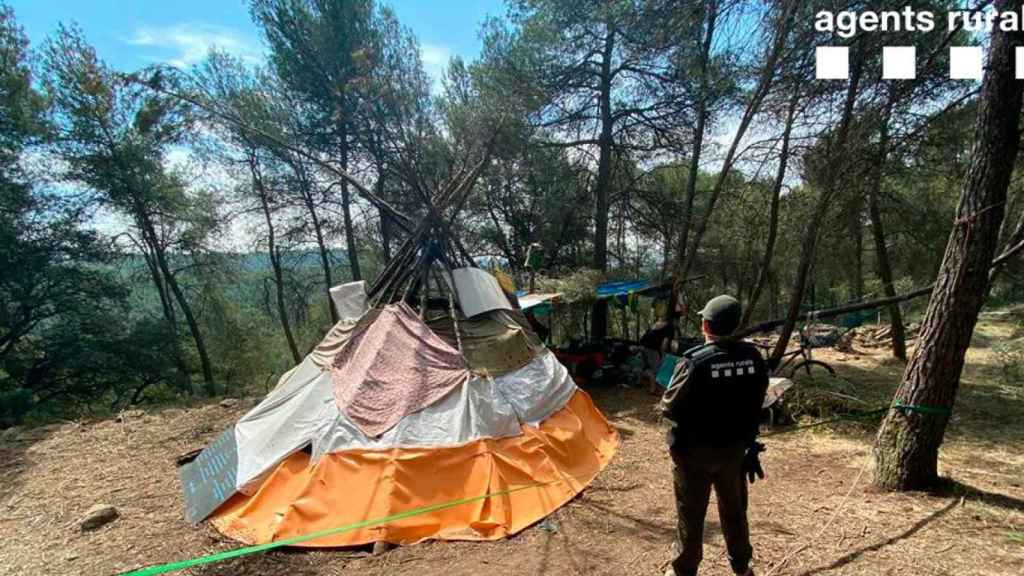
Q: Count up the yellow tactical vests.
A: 0